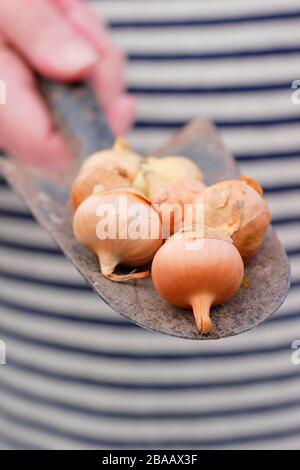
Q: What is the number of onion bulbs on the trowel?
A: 6